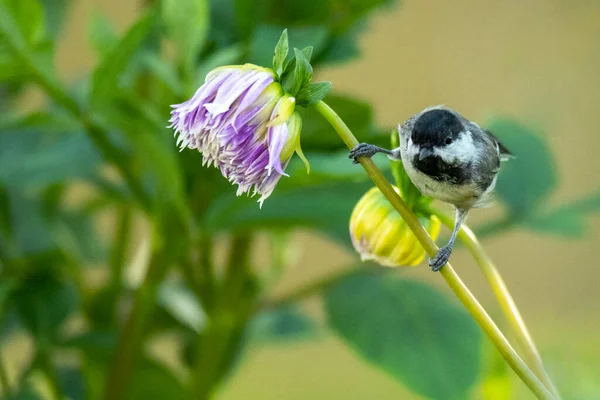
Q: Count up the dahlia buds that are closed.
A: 1